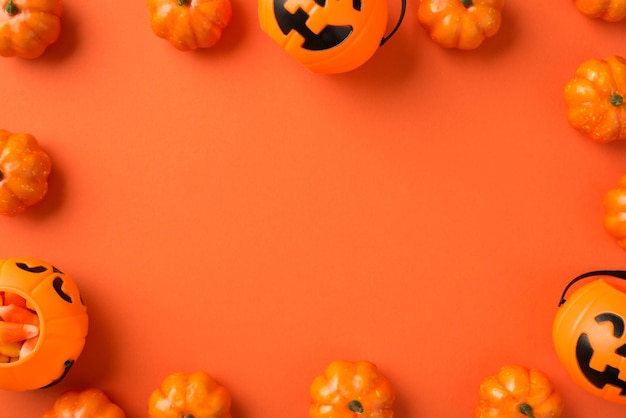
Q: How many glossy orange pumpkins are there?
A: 11